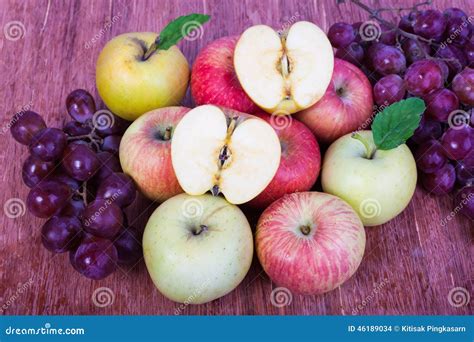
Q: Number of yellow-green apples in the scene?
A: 3